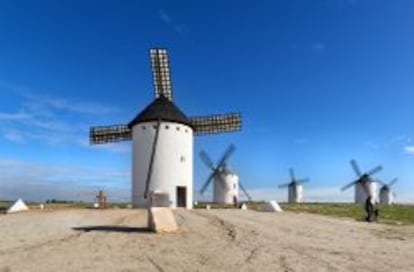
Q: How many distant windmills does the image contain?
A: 4